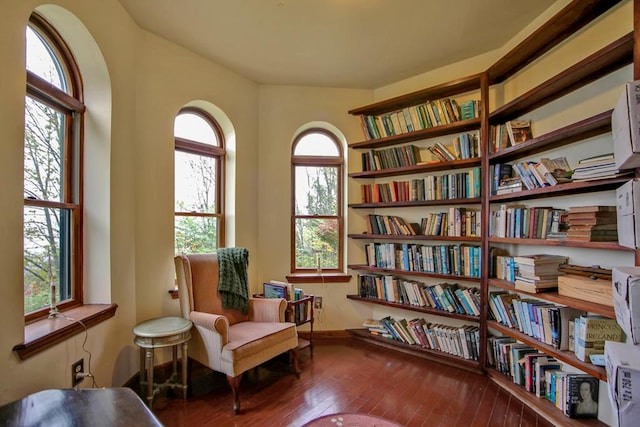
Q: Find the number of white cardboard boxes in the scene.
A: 4